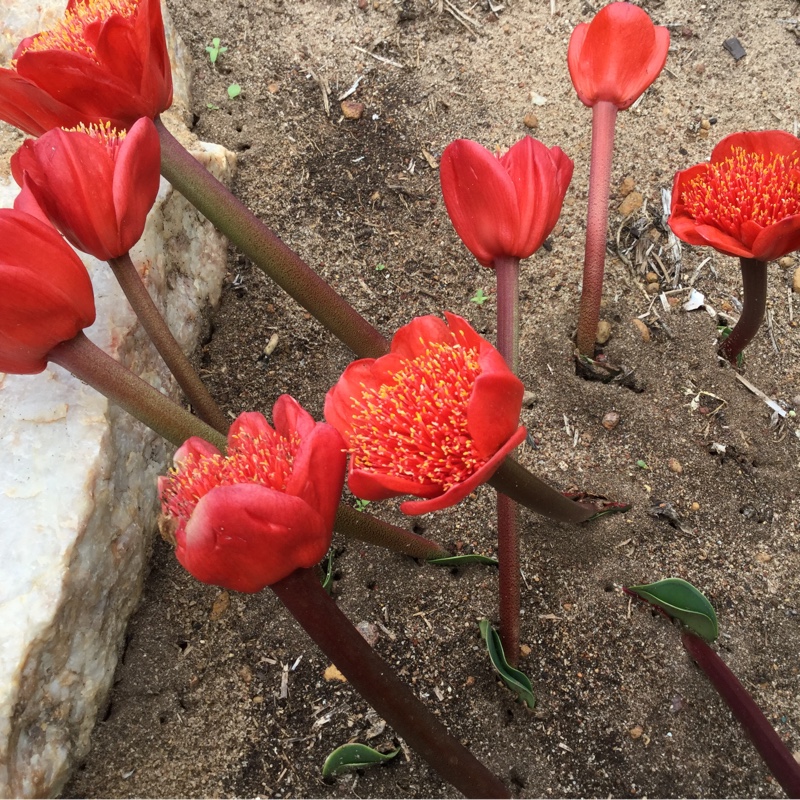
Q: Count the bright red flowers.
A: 8